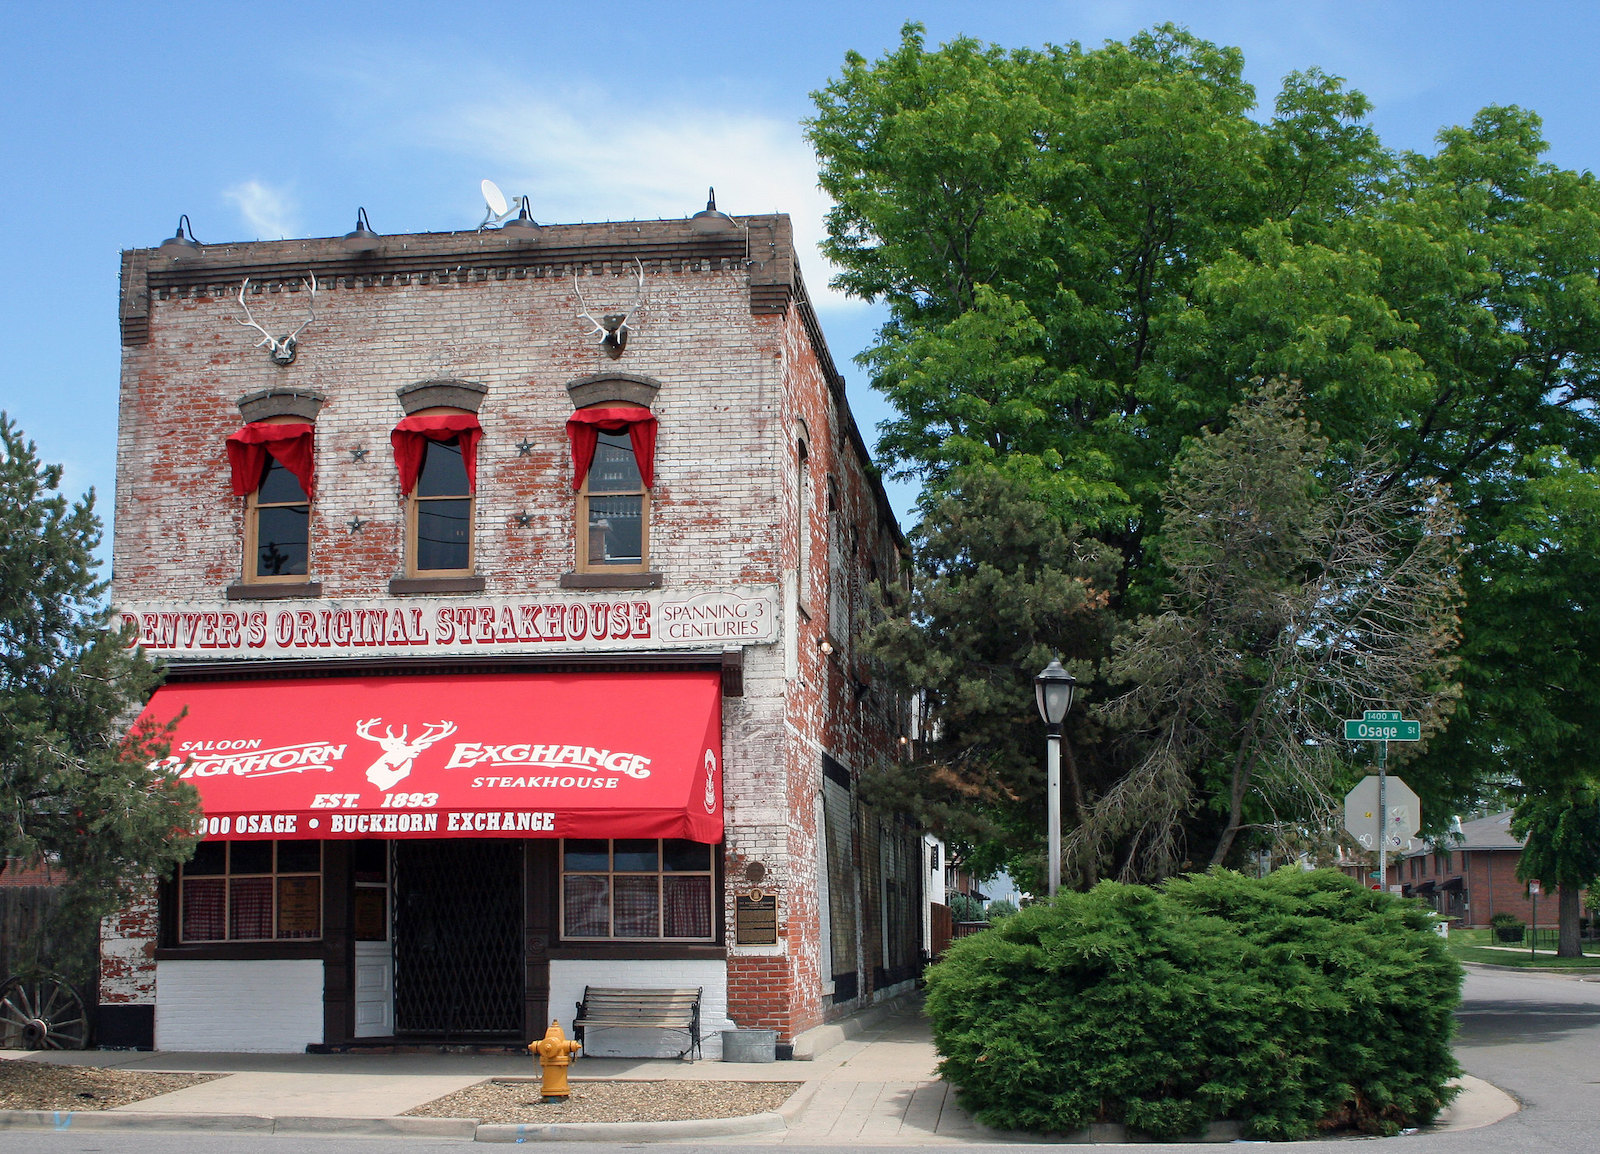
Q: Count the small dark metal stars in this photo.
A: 4